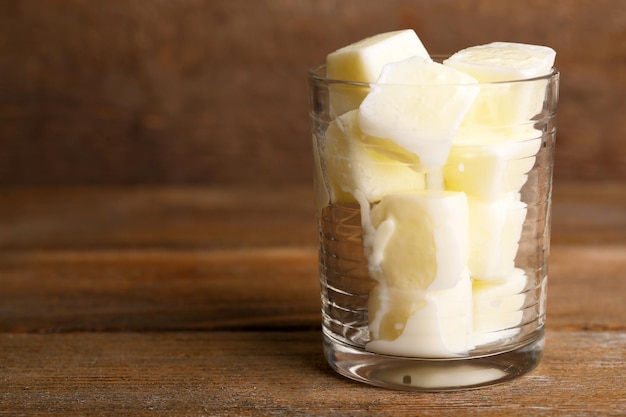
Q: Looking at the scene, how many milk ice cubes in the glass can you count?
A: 9